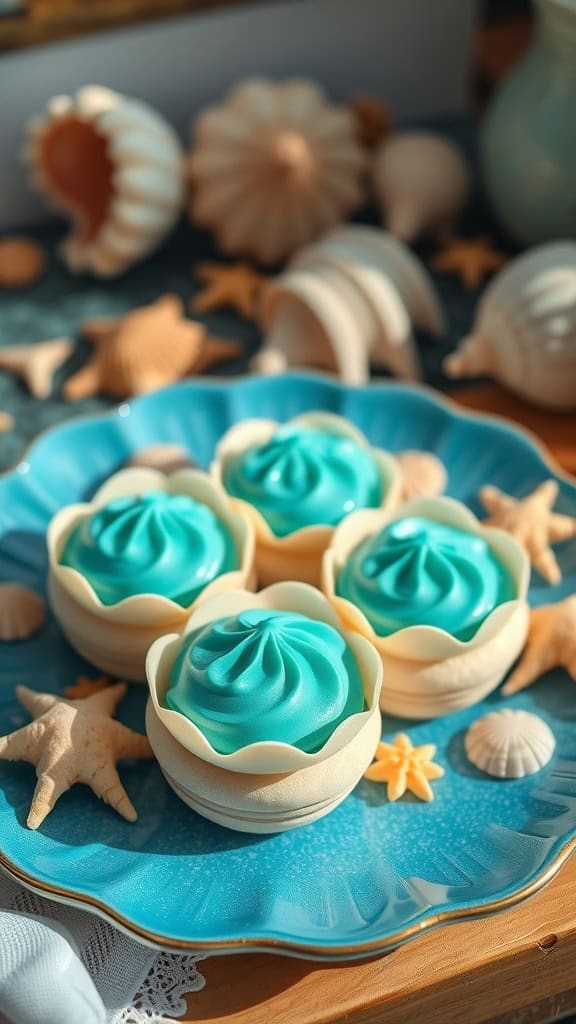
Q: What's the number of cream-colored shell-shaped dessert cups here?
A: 4